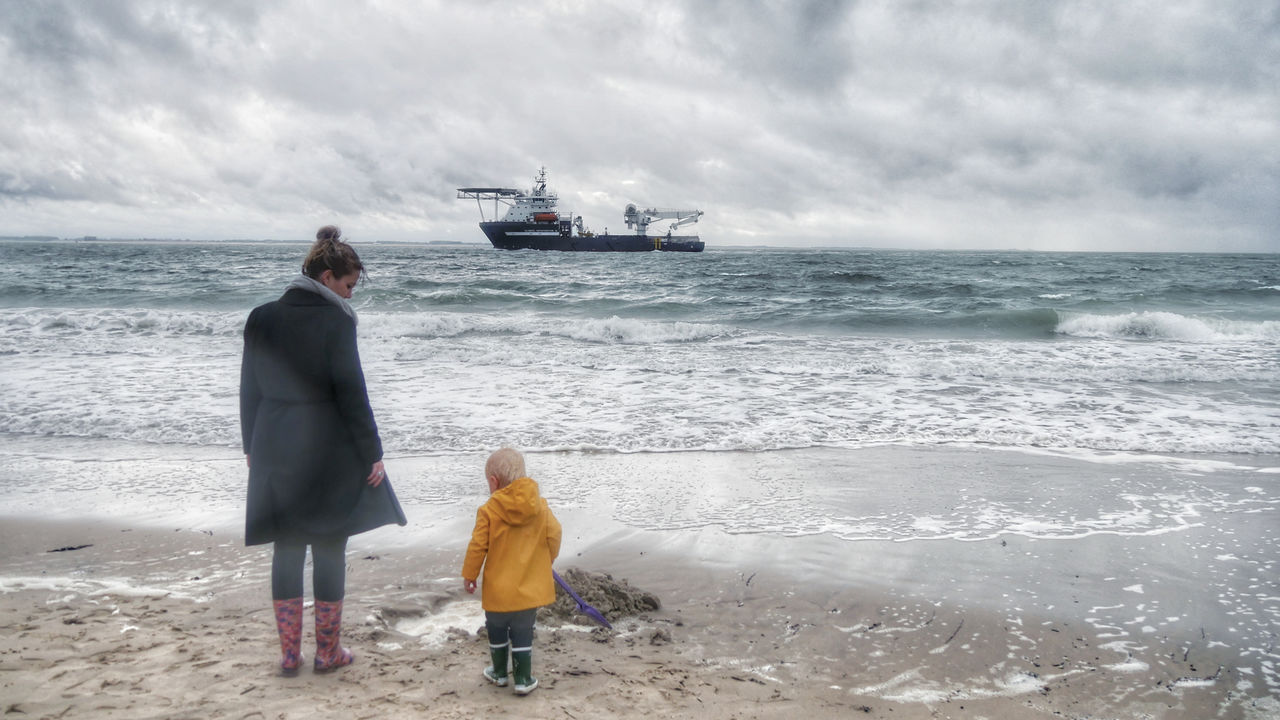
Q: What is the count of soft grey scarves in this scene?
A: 1